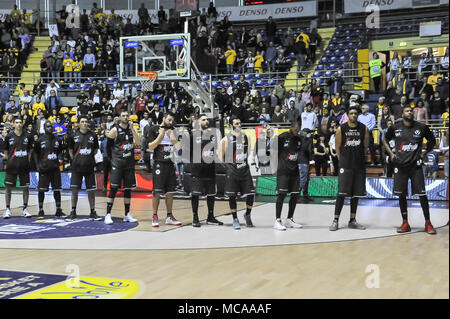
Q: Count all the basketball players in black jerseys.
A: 10